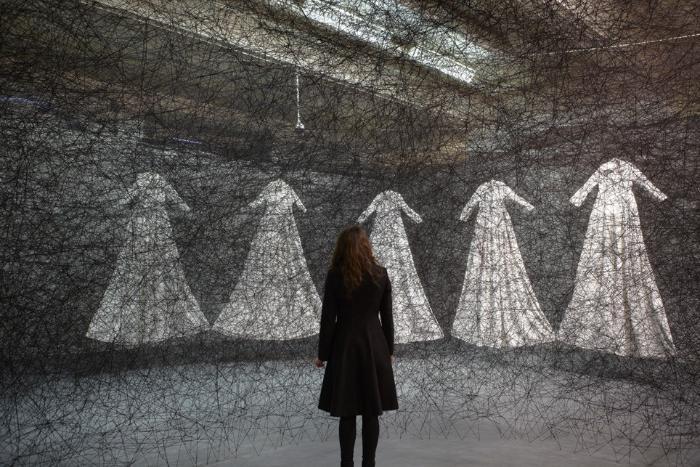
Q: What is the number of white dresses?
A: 5